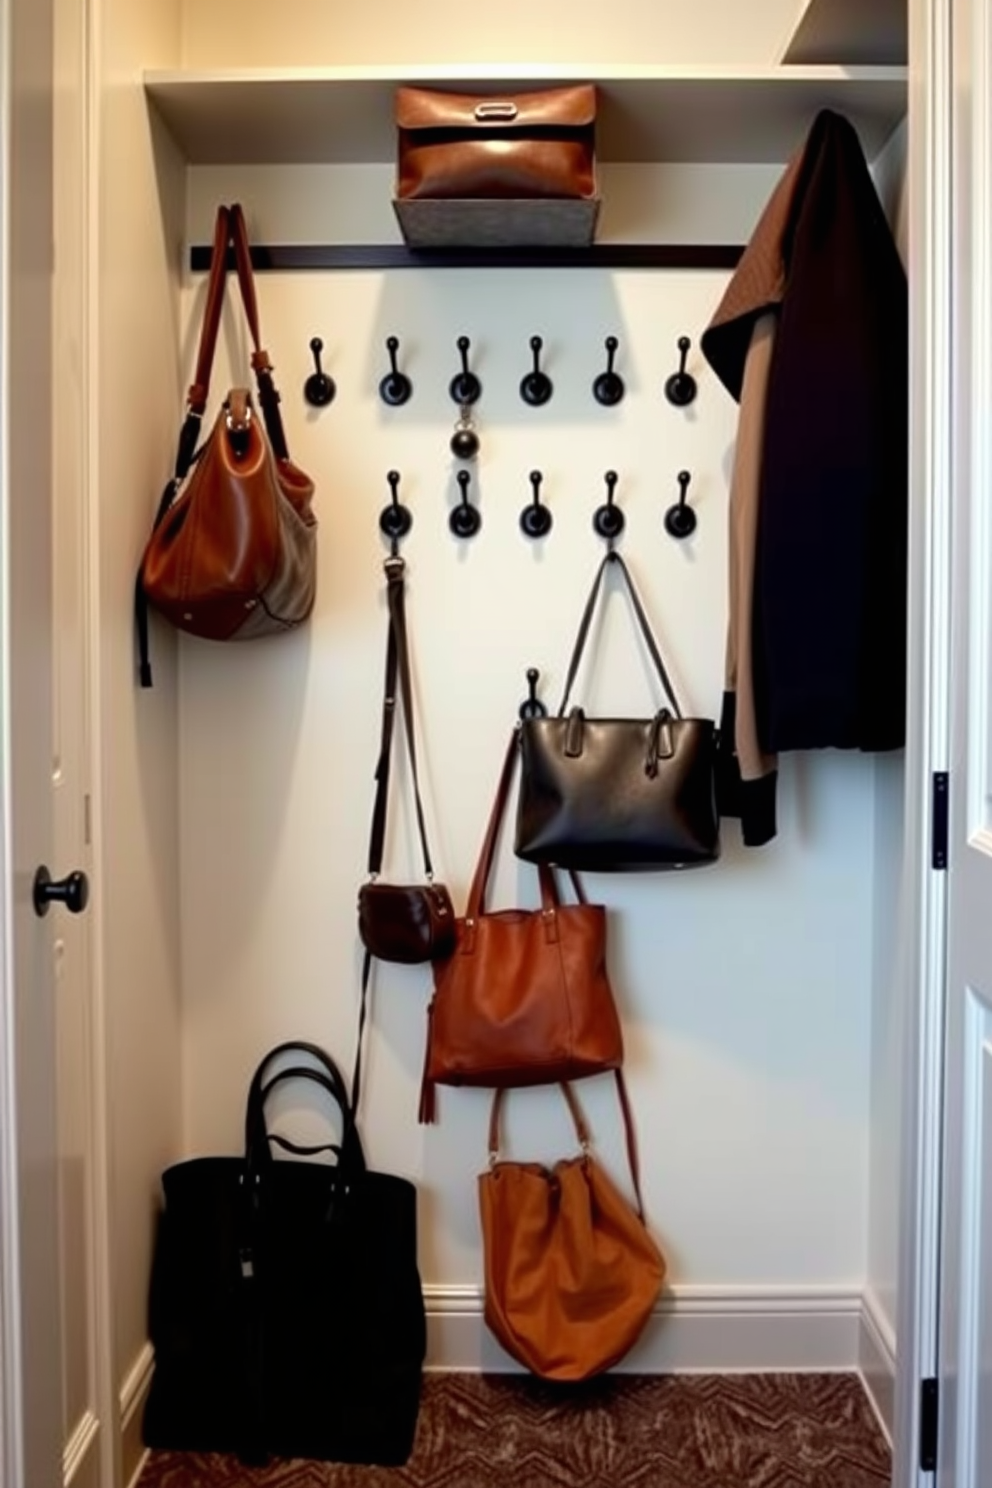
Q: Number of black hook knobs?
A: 12